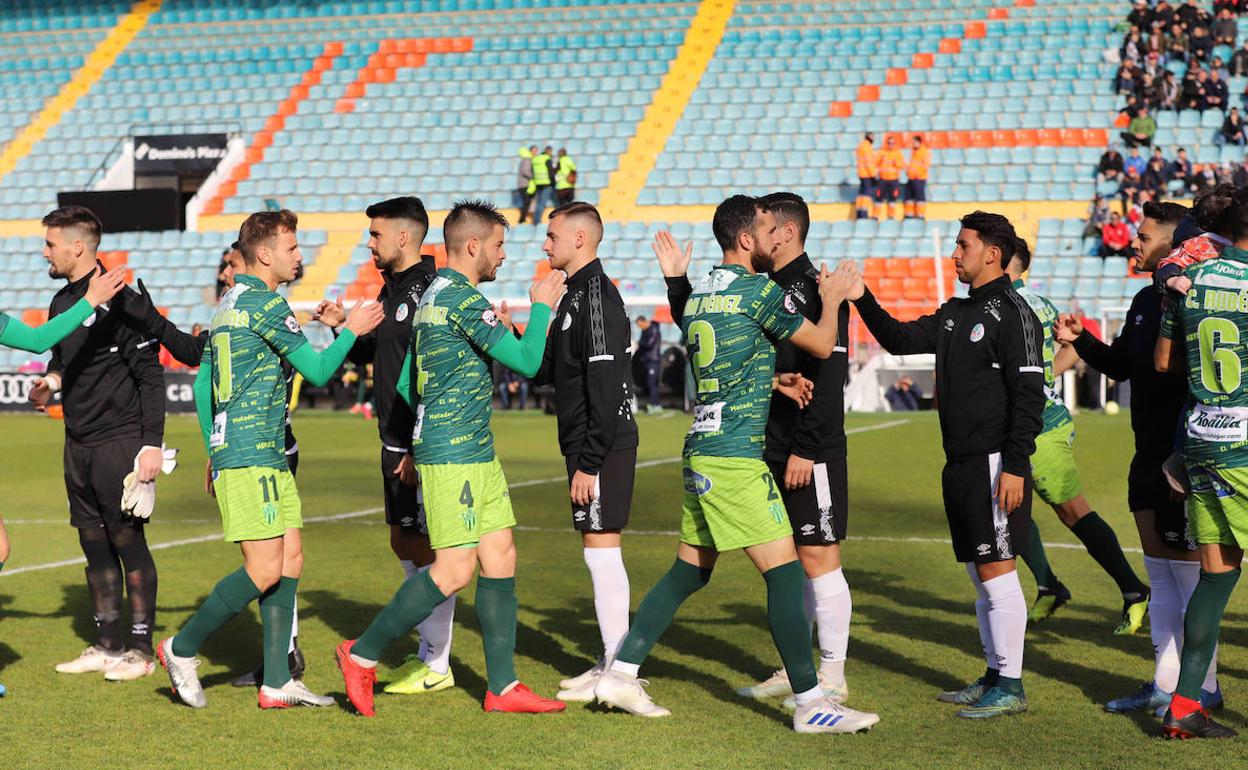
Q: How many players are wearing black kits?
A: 7